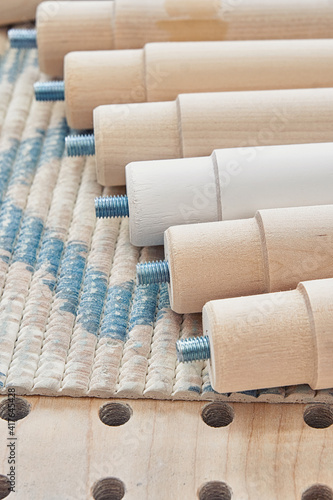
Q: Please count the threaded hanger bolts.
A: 6